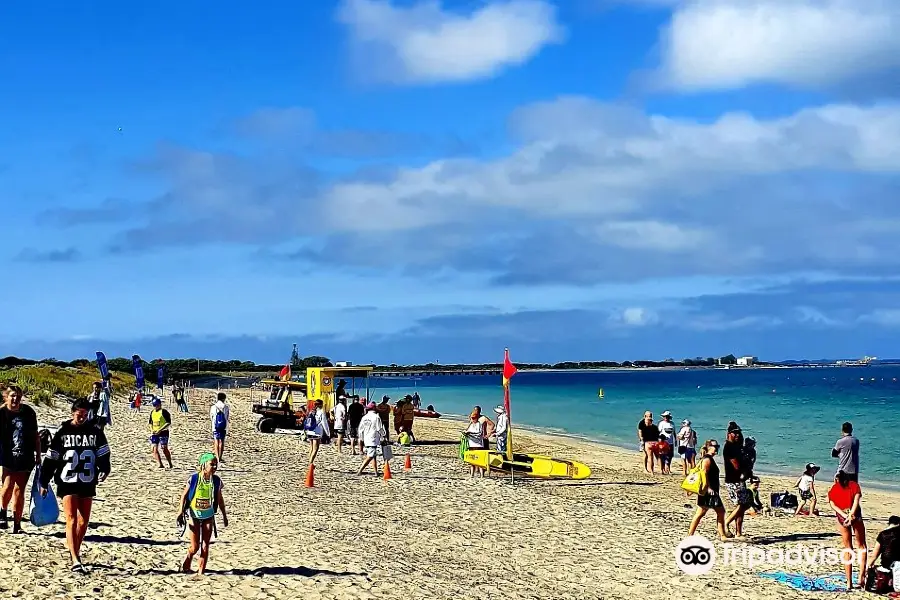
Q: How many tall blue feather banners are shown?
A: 3